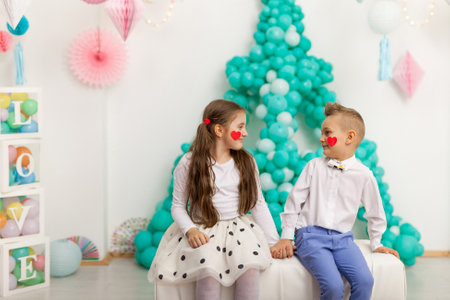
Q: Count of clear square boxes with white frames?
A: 4